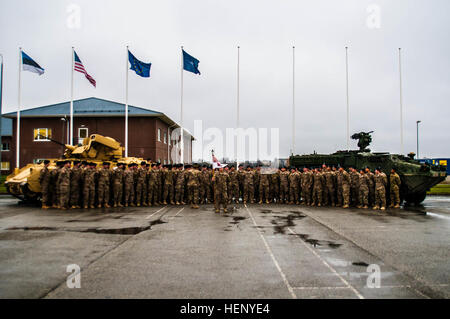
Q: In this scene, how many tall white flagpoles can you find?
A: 8